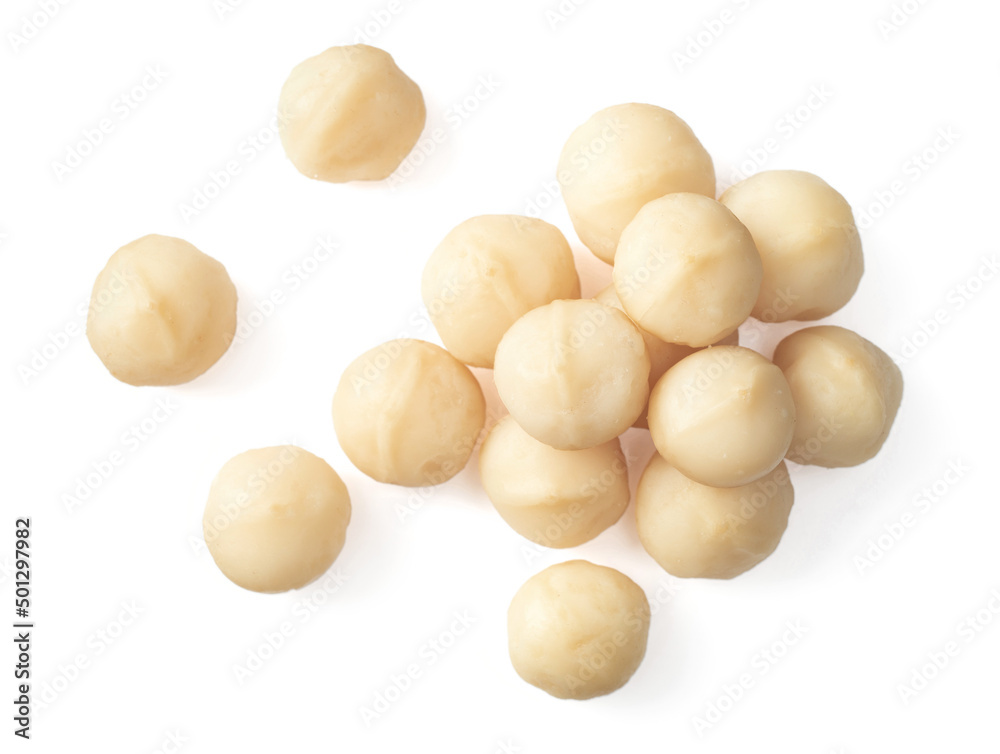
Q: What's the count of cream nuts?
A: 15